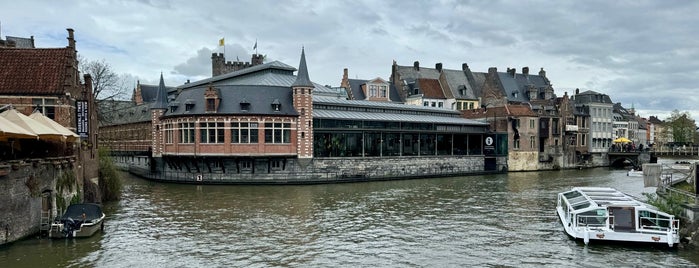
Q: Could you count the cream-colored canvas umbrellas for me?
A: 3